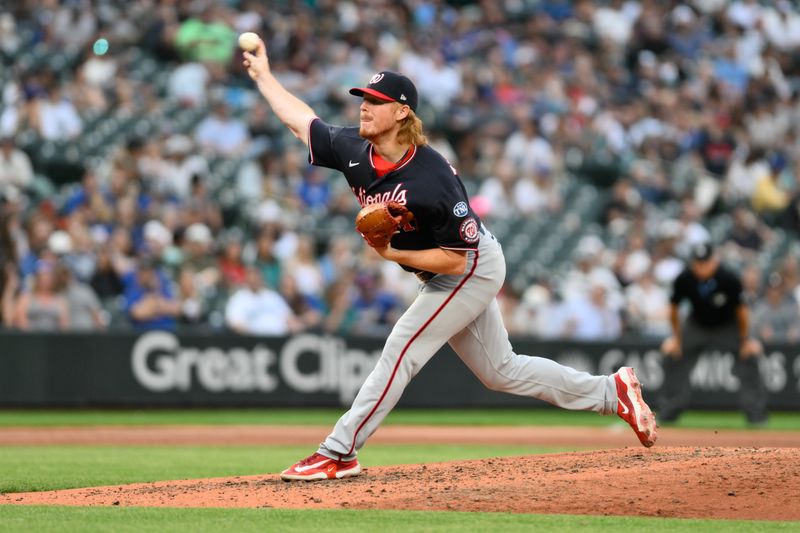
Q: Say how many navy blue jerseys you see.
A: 1